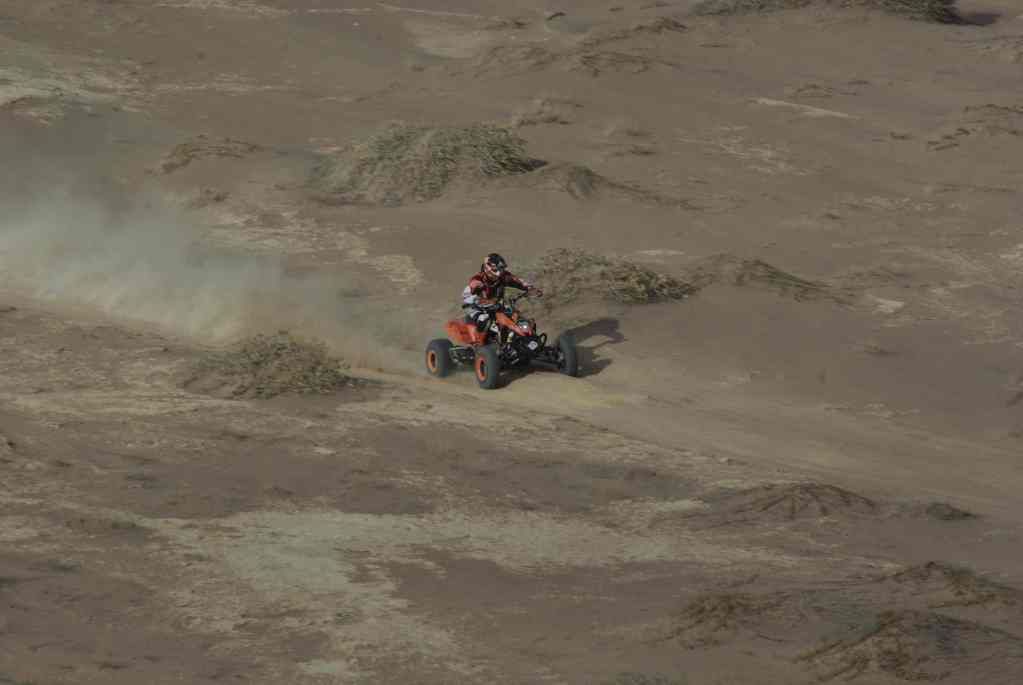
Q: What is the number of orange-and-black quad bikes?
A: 1